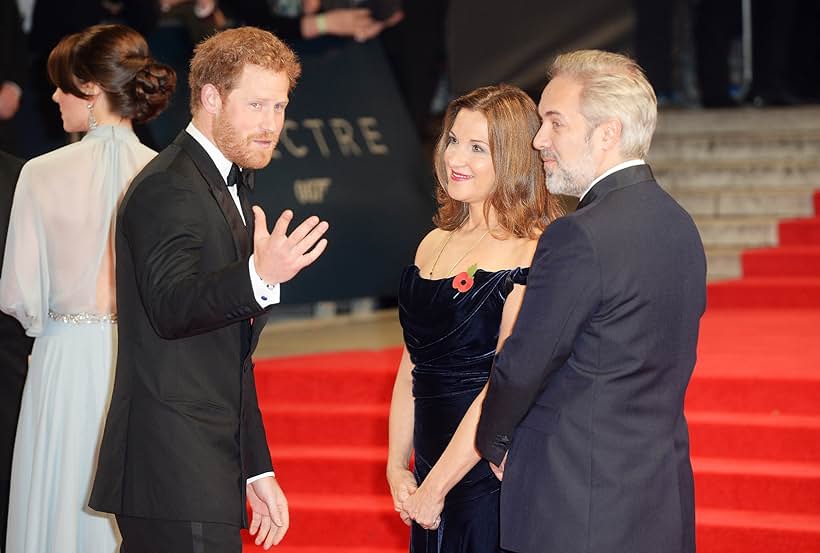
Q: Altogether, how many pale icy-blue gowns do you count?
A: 1